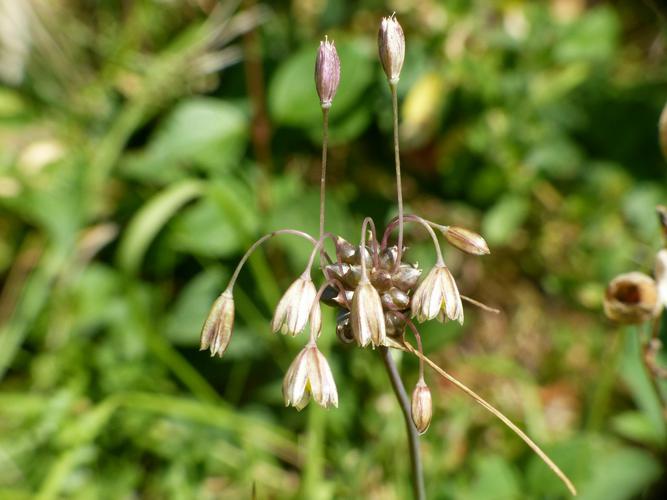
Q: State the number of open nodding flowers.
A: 5